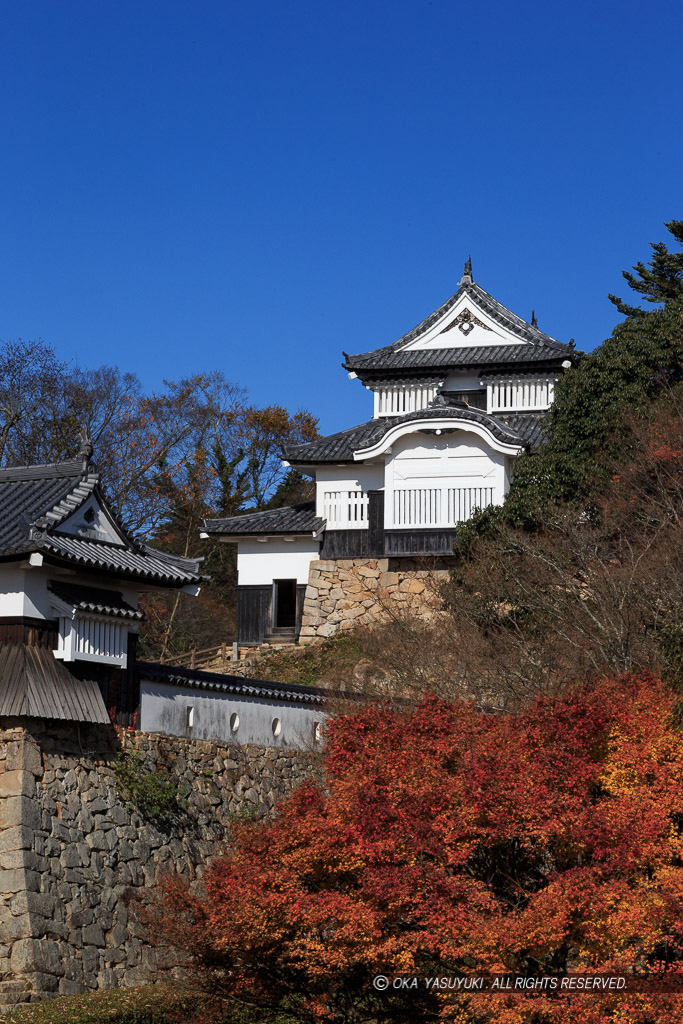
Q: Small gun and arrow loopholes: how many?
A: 4